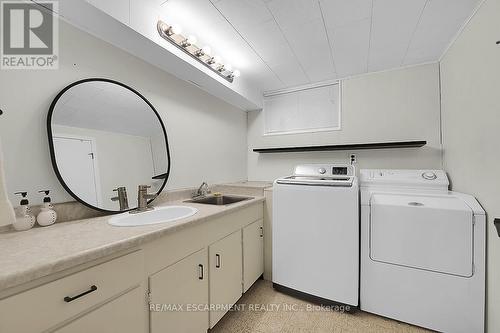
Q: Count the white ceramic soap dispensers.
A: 2